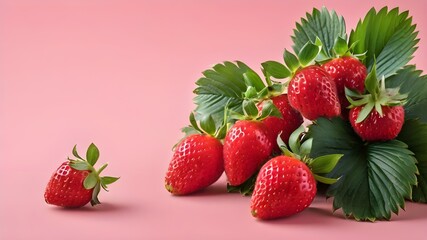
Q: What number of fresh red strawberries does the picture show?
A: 8